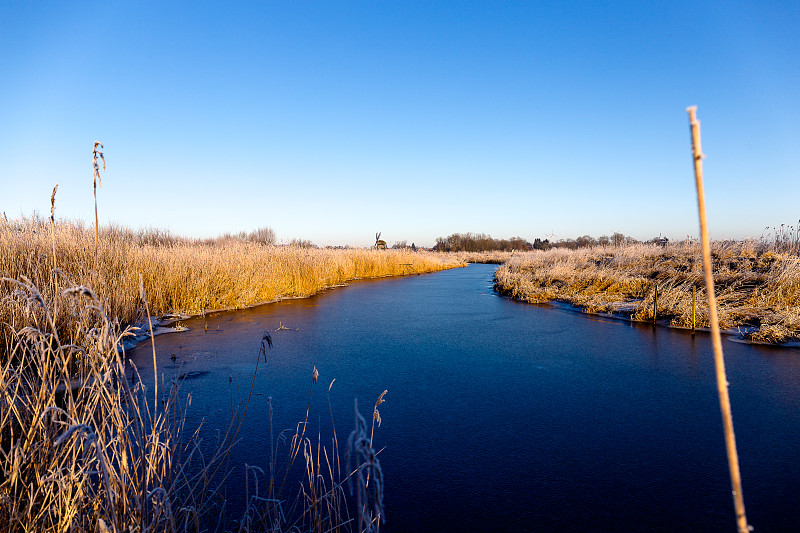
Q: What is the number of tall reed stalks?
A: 3